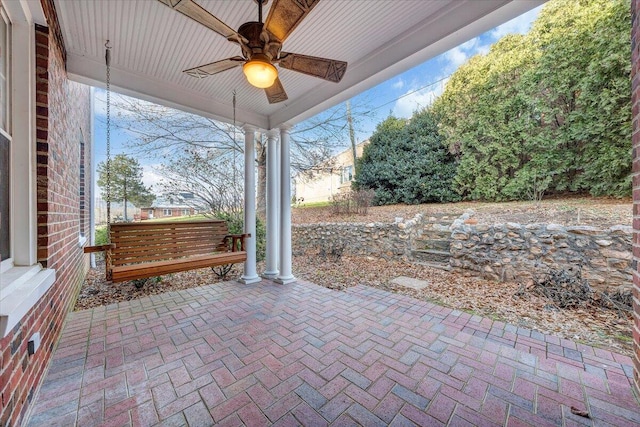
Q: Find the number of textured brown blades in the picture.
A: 5